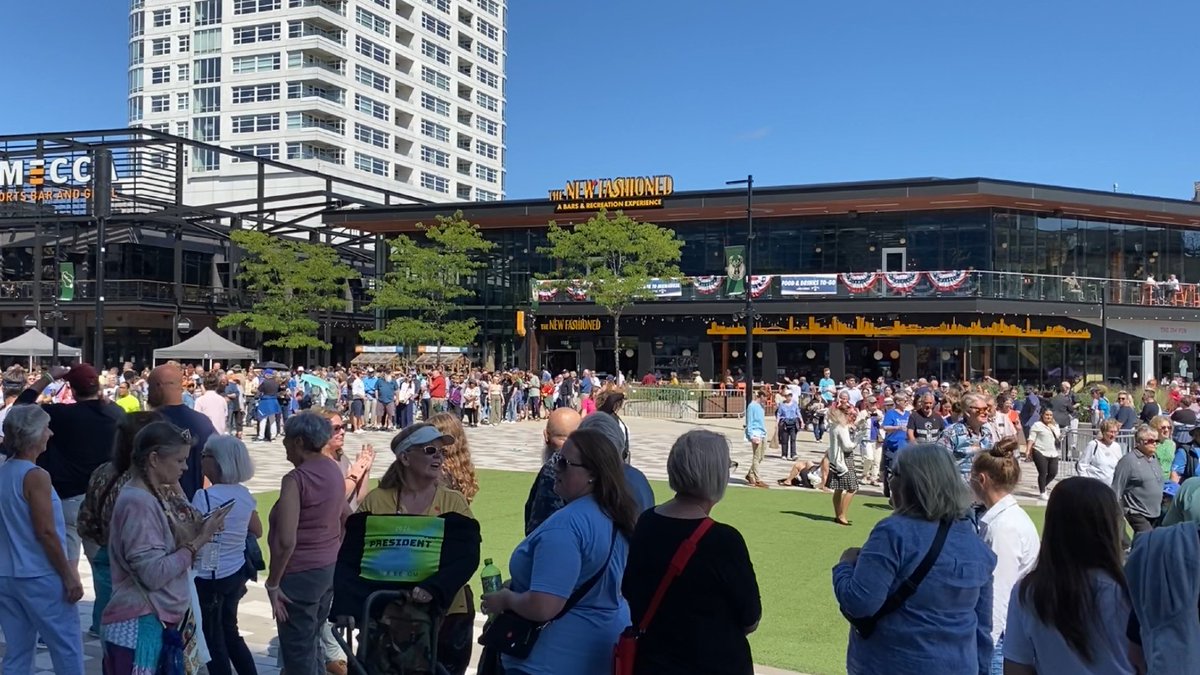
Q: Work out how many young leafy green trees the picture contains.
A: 3